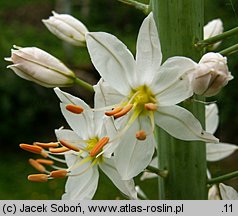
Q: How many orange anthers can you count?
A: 14